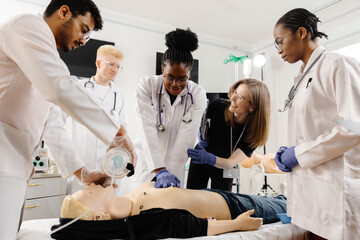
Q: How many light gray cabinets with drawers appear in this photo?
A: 1